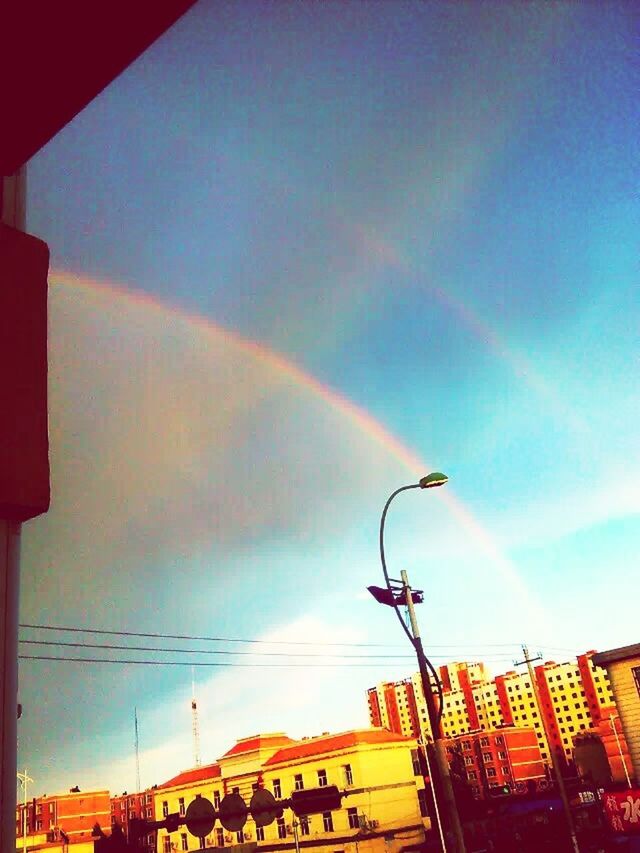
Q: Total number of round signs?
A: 3